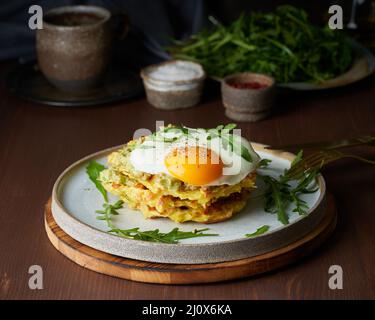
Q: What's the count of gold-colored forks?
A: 1